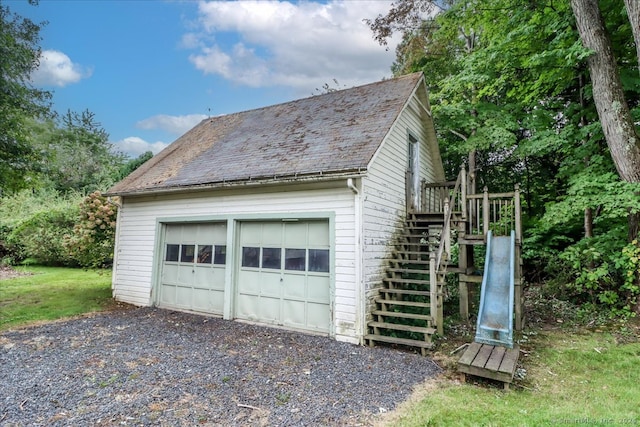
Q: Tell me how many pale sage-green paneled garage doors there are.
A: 2